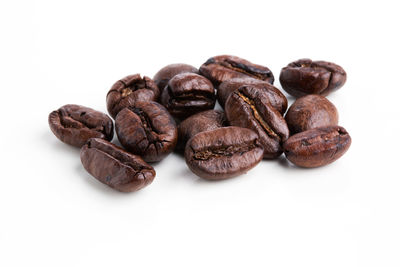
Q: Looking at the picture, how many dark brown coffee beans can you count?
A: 14